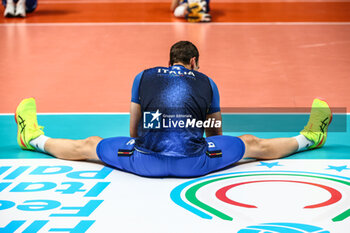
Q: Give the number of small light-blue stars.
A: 2